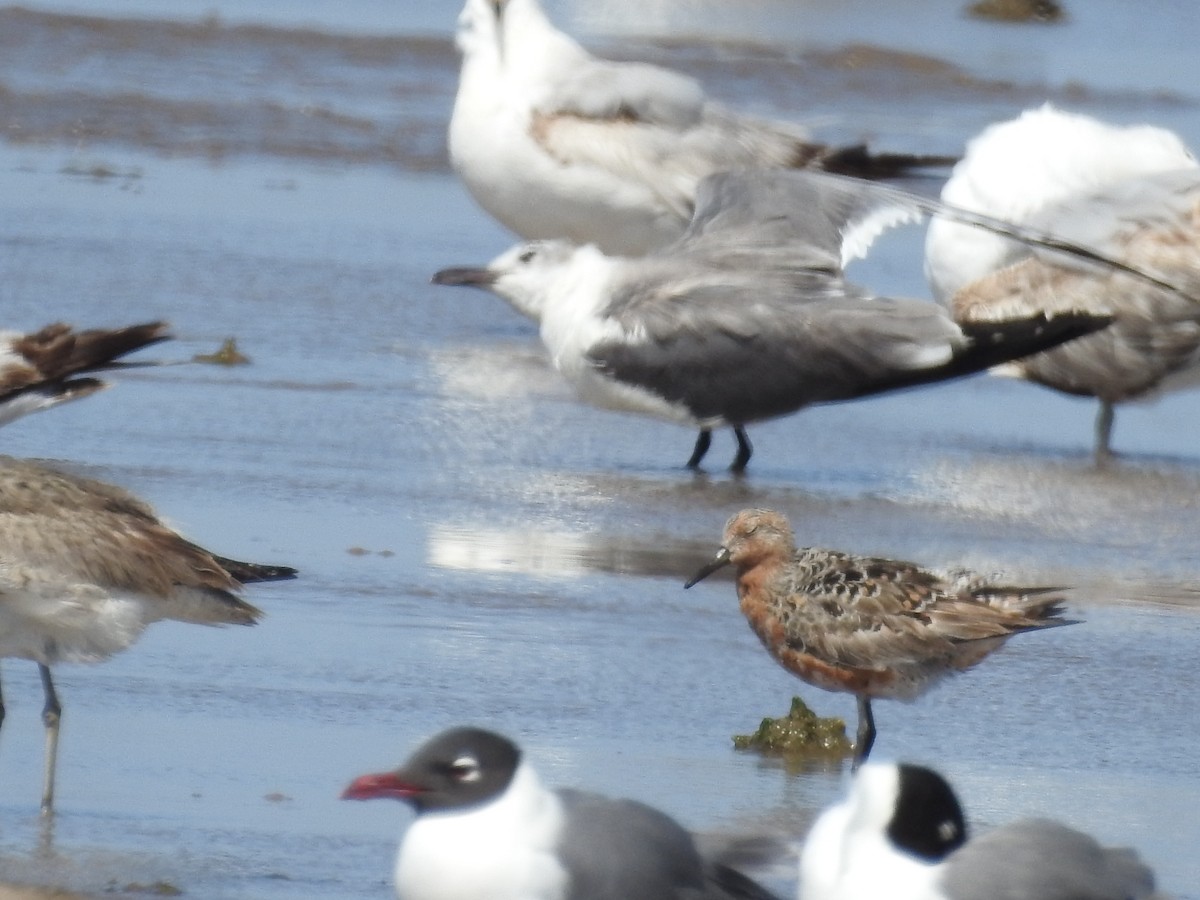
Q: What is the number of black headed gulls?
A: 2